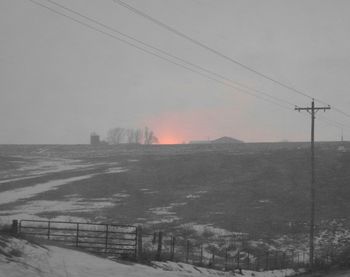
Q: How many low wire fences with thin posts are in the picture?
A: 1